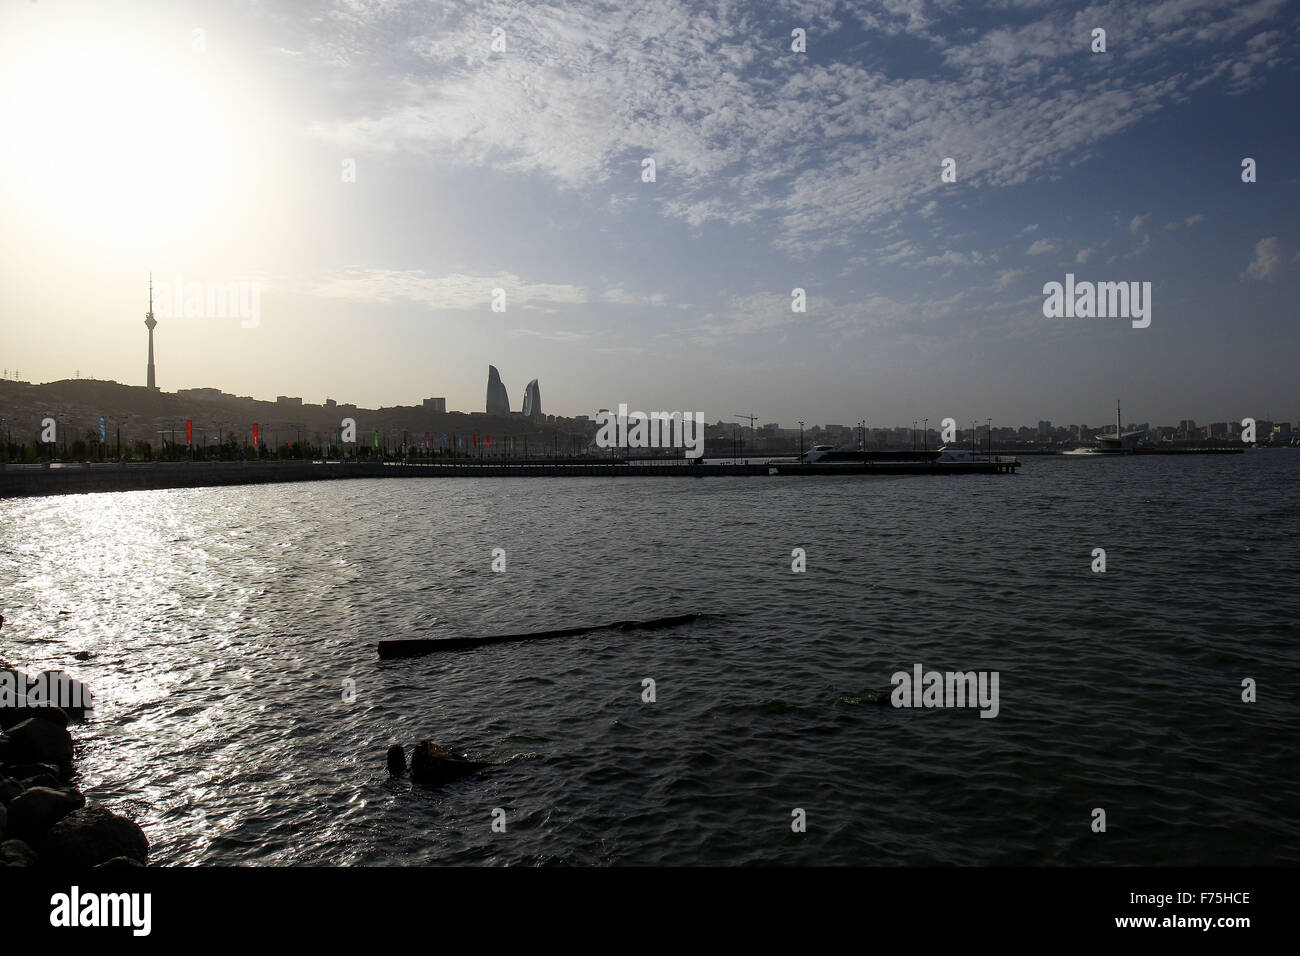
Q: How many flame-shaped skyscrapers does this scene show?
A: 2